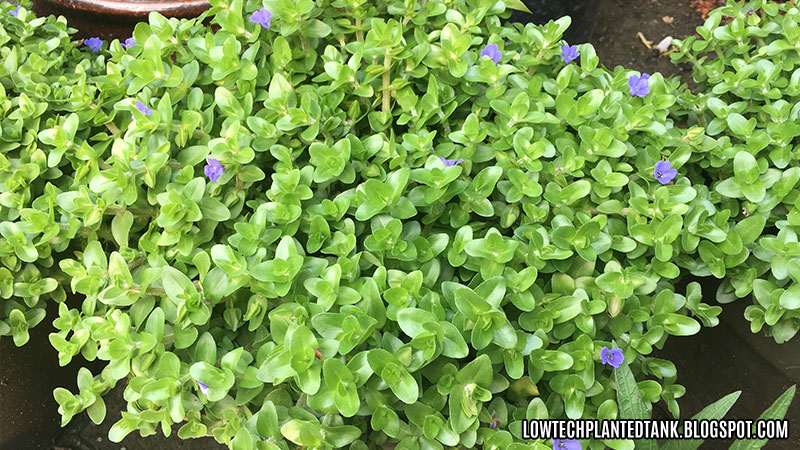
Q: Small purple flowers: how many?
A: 14